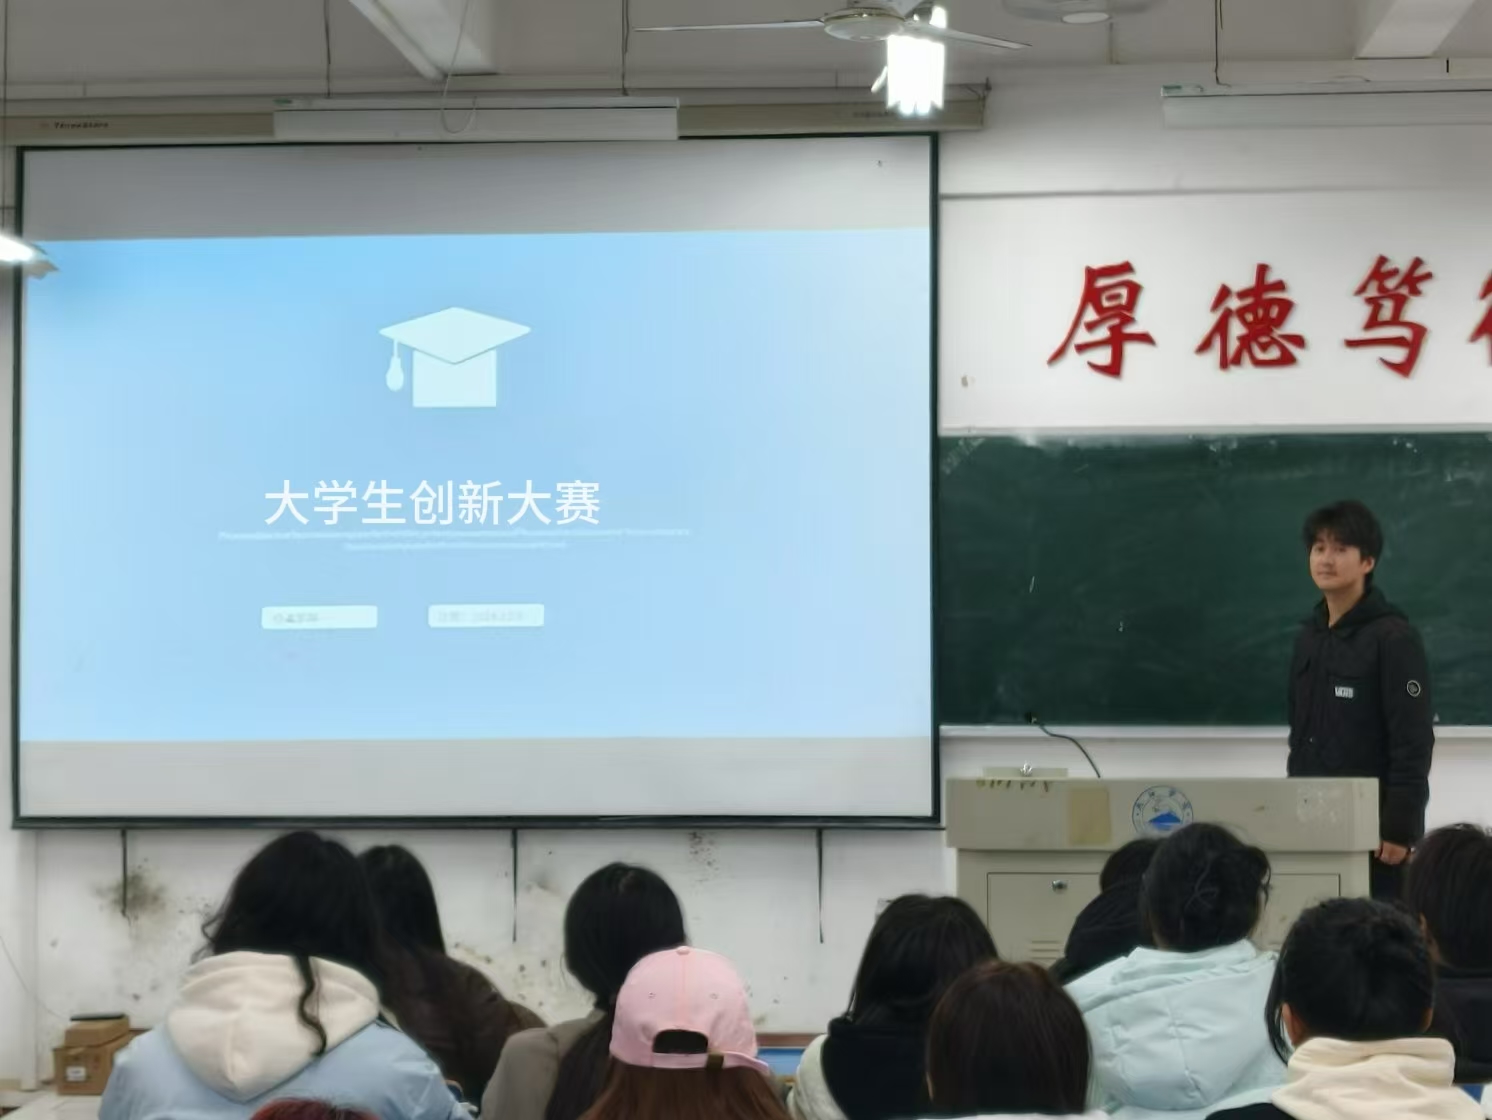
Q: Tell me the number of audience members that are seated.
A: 11